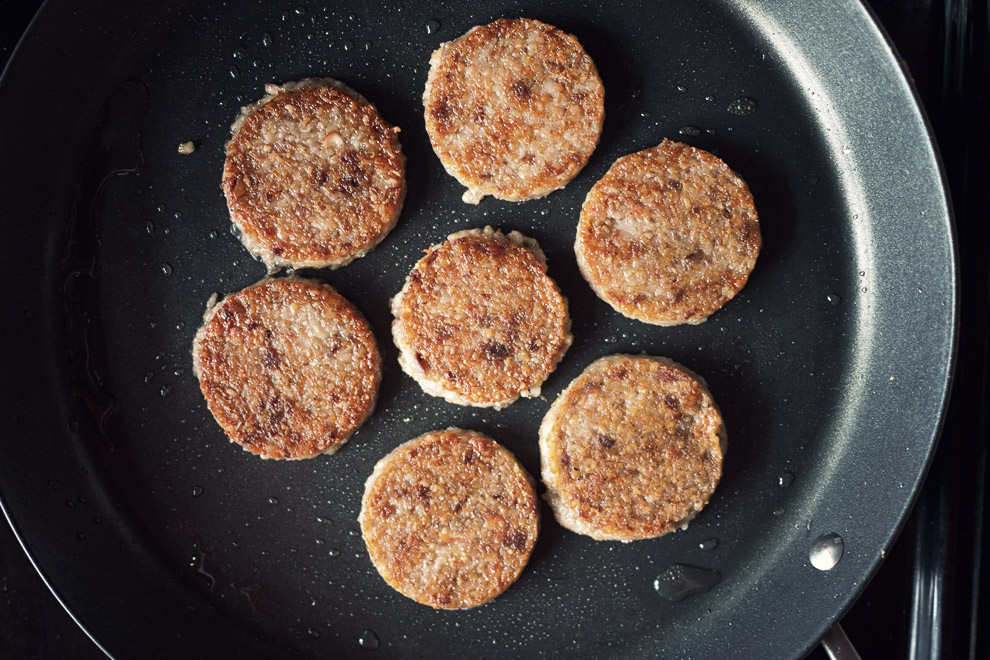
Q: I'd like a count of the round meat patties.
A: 7